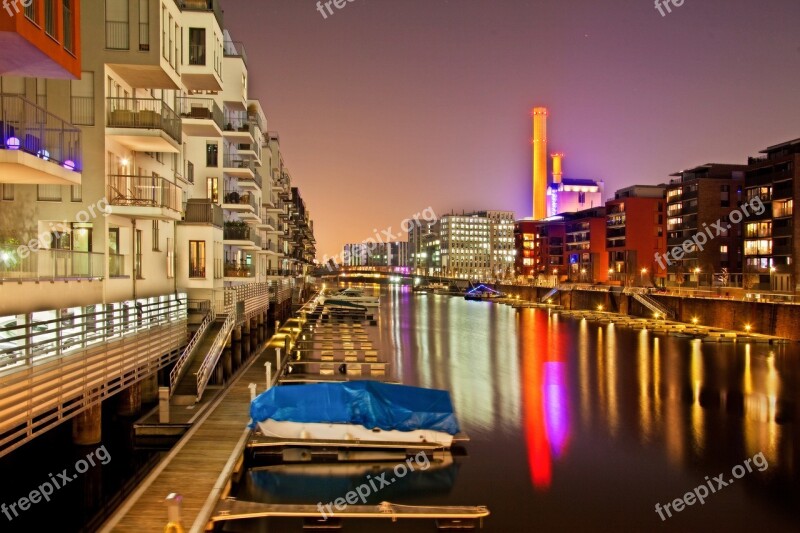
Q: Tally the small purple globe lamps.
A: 3